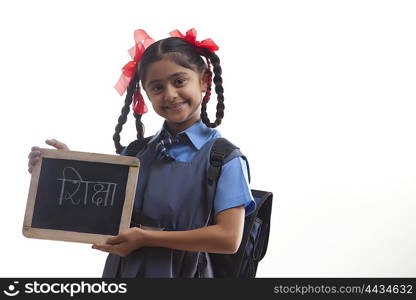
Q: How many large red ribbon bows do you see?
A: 2